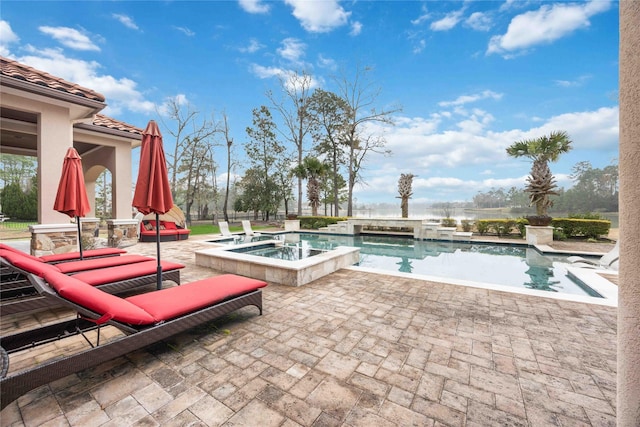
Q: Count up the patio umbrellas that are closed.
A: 2